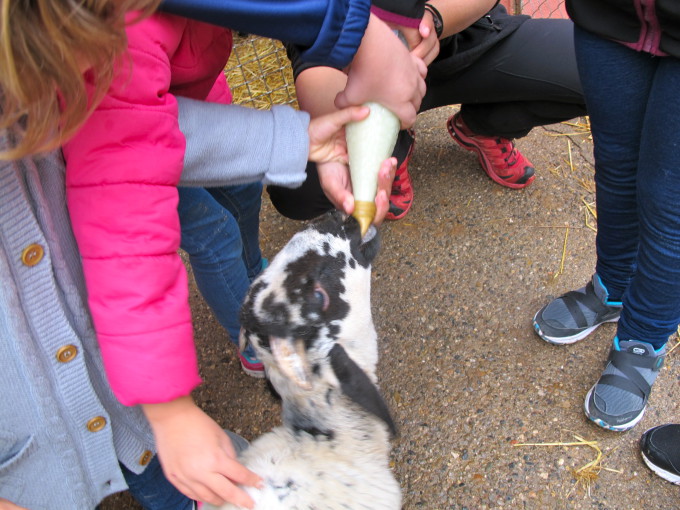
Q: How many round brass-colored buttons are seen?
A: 4